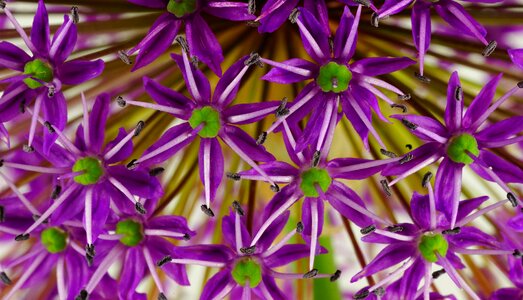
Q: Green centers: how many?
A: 11